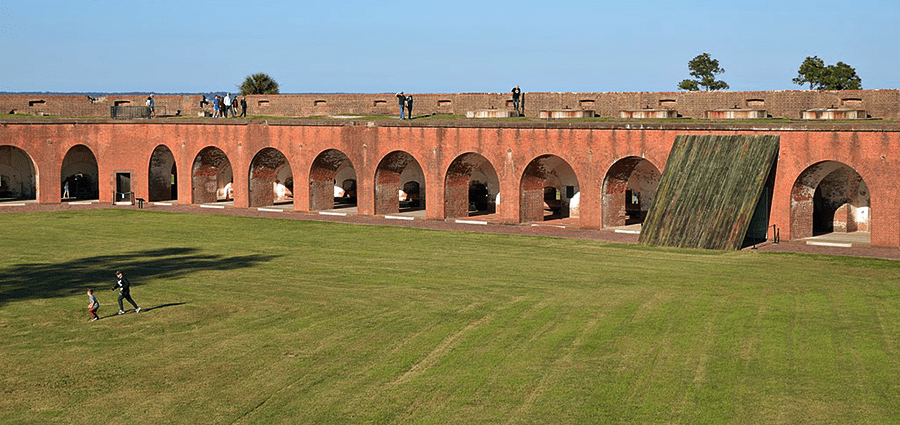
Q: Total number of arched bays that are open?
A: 11